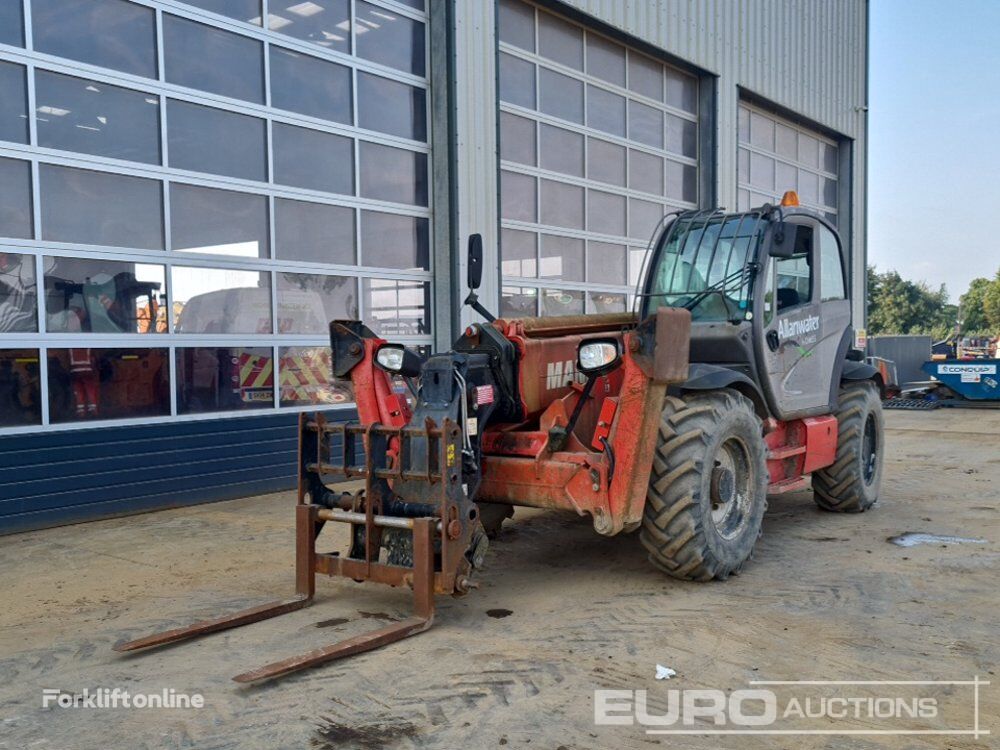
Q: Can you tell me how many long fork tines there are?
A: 2